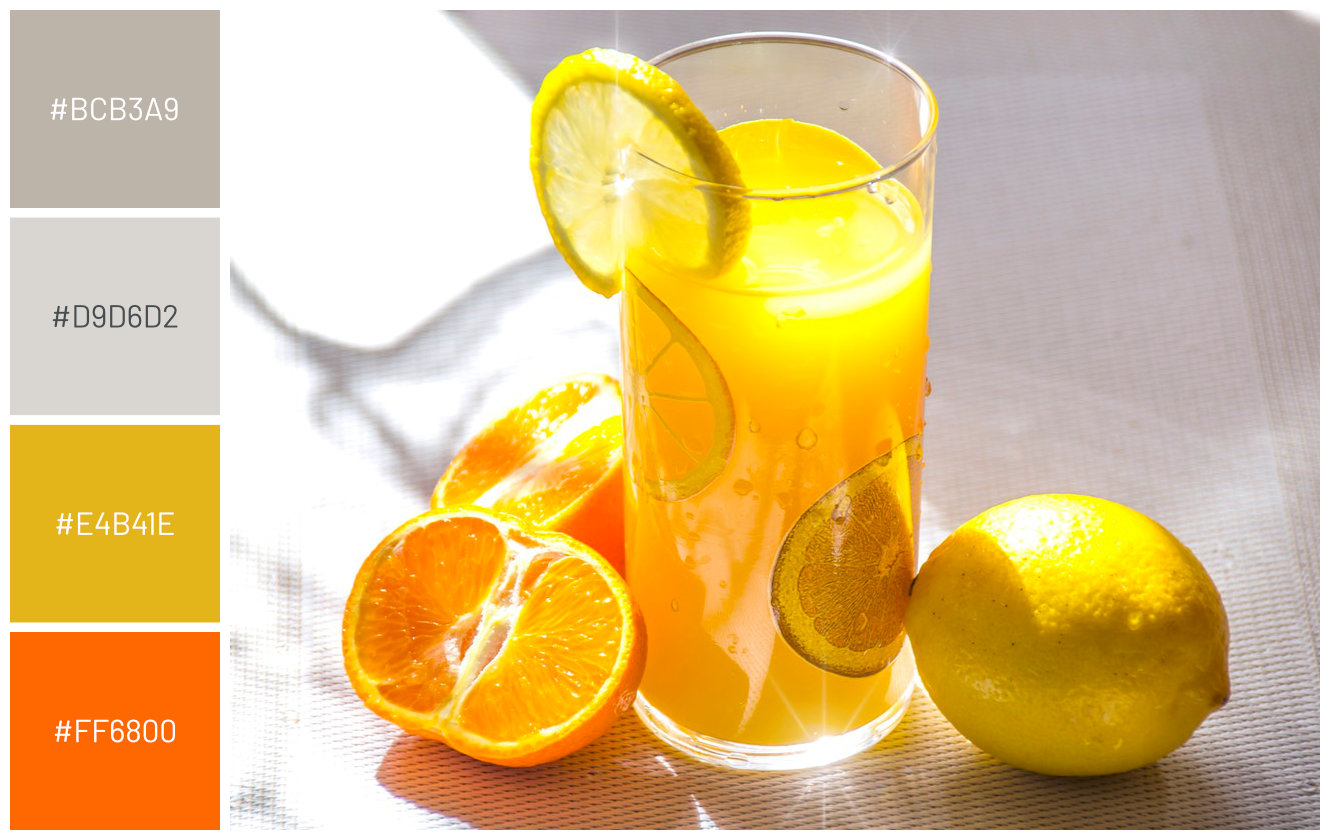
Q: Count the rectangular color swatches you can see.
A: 4